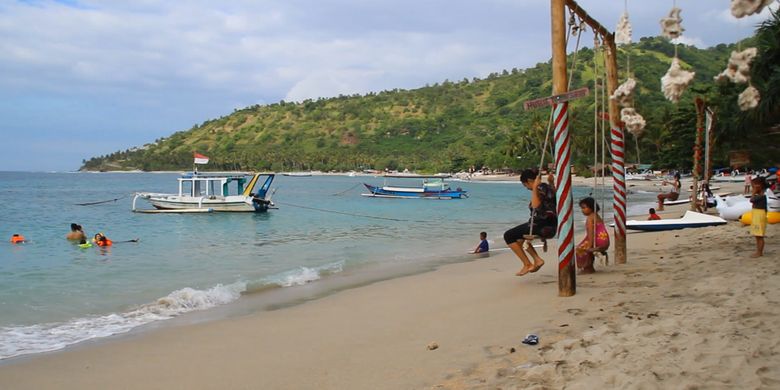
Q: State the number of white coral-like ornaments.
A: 8